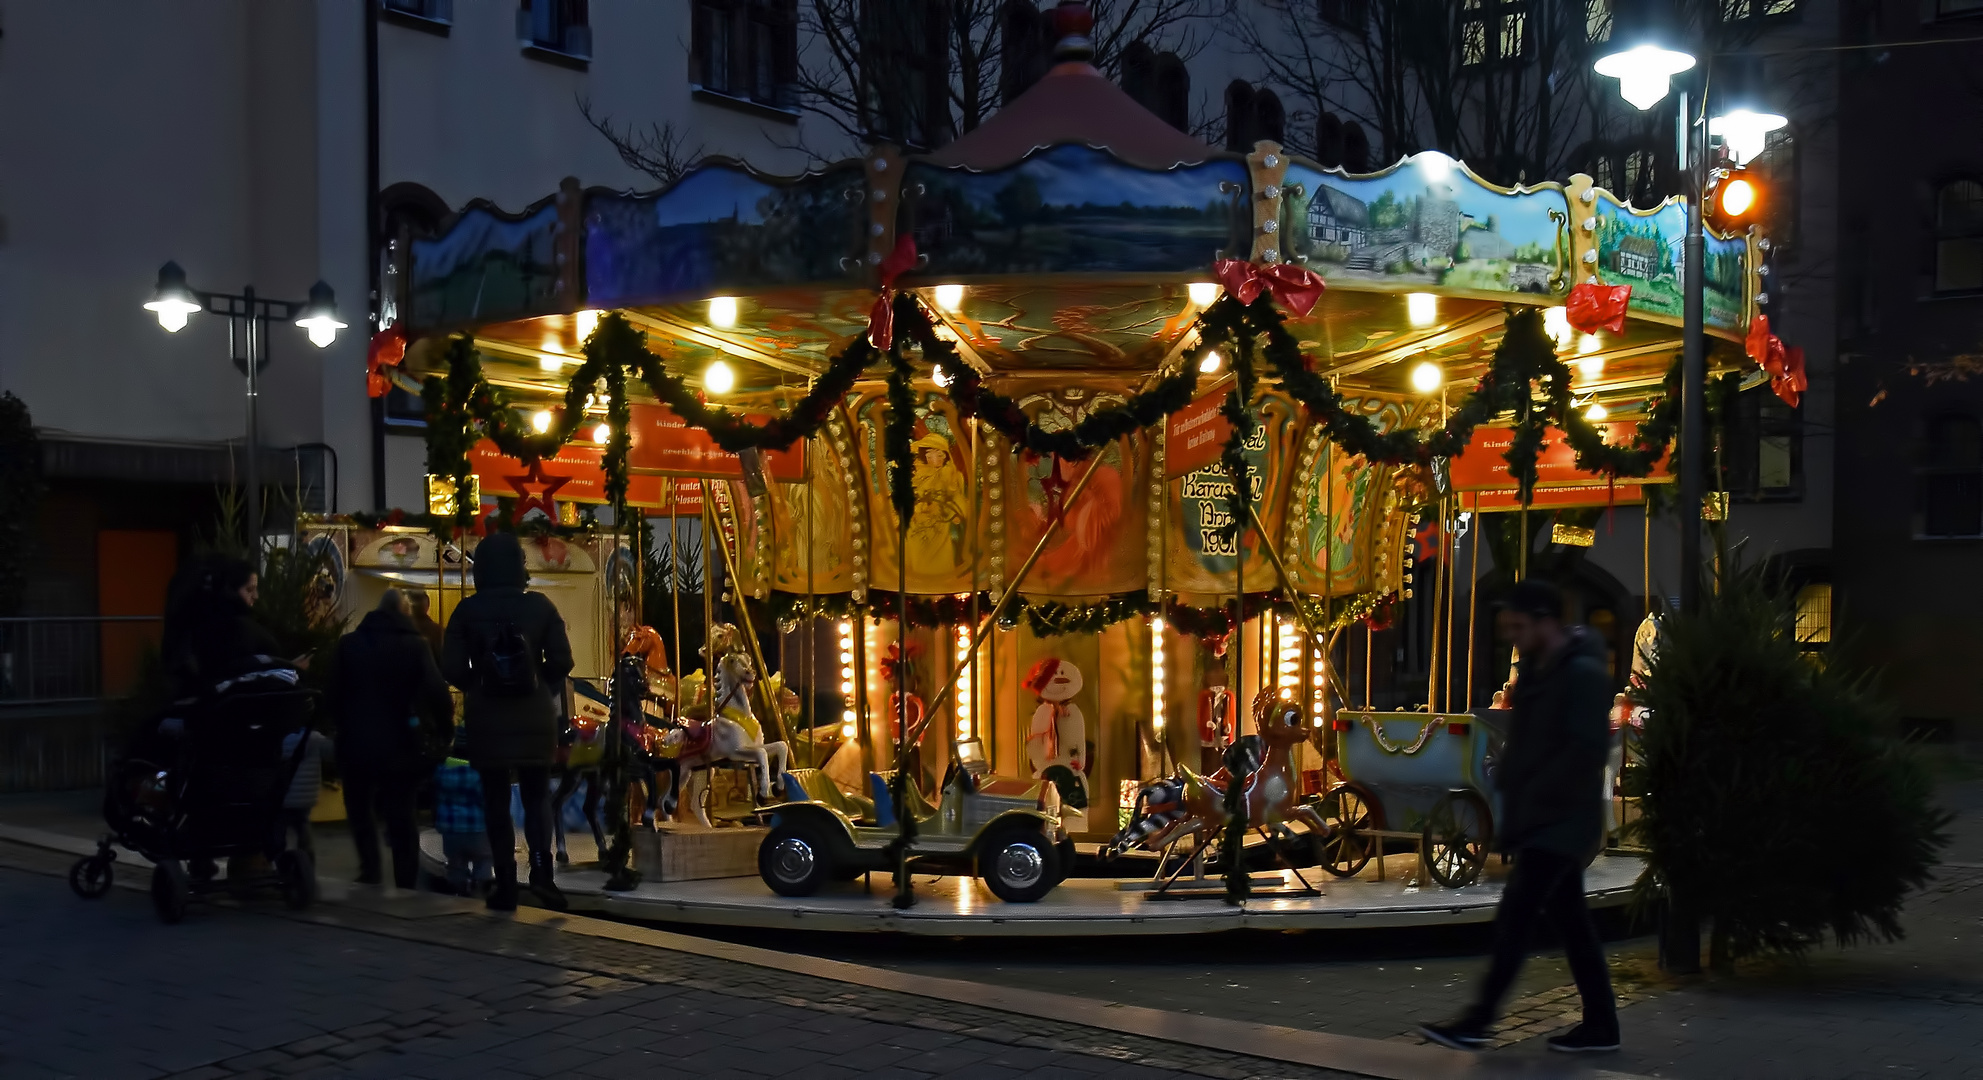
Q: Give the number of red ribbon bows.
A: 5